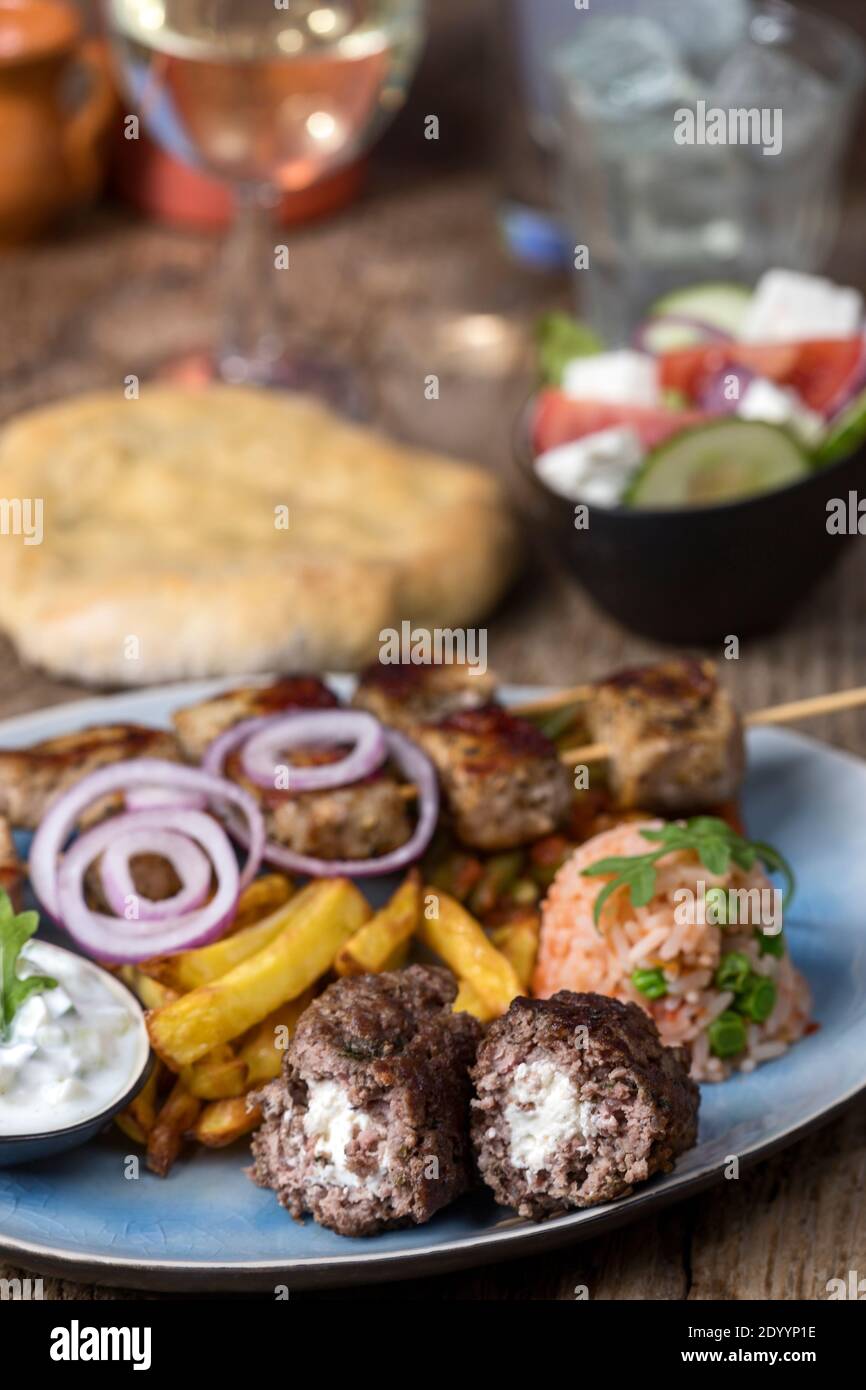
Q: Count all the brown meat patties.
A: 2